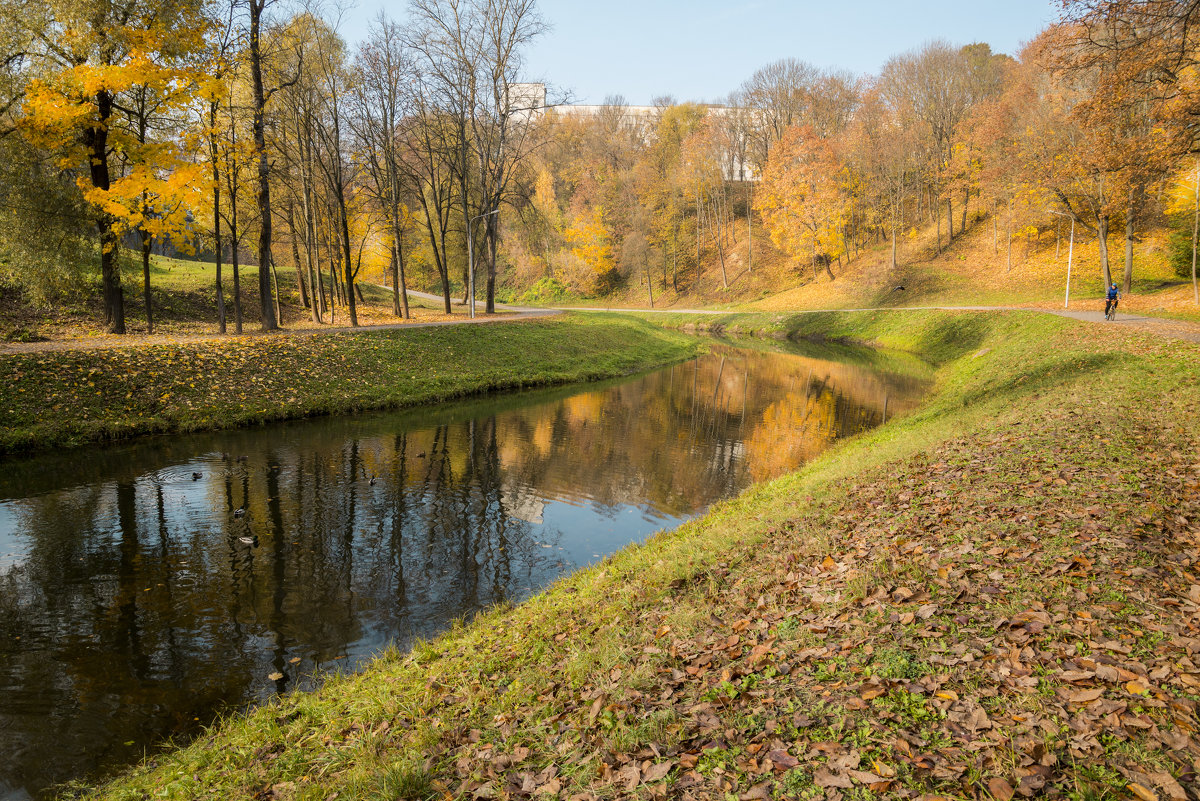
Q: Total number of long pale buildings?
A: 1